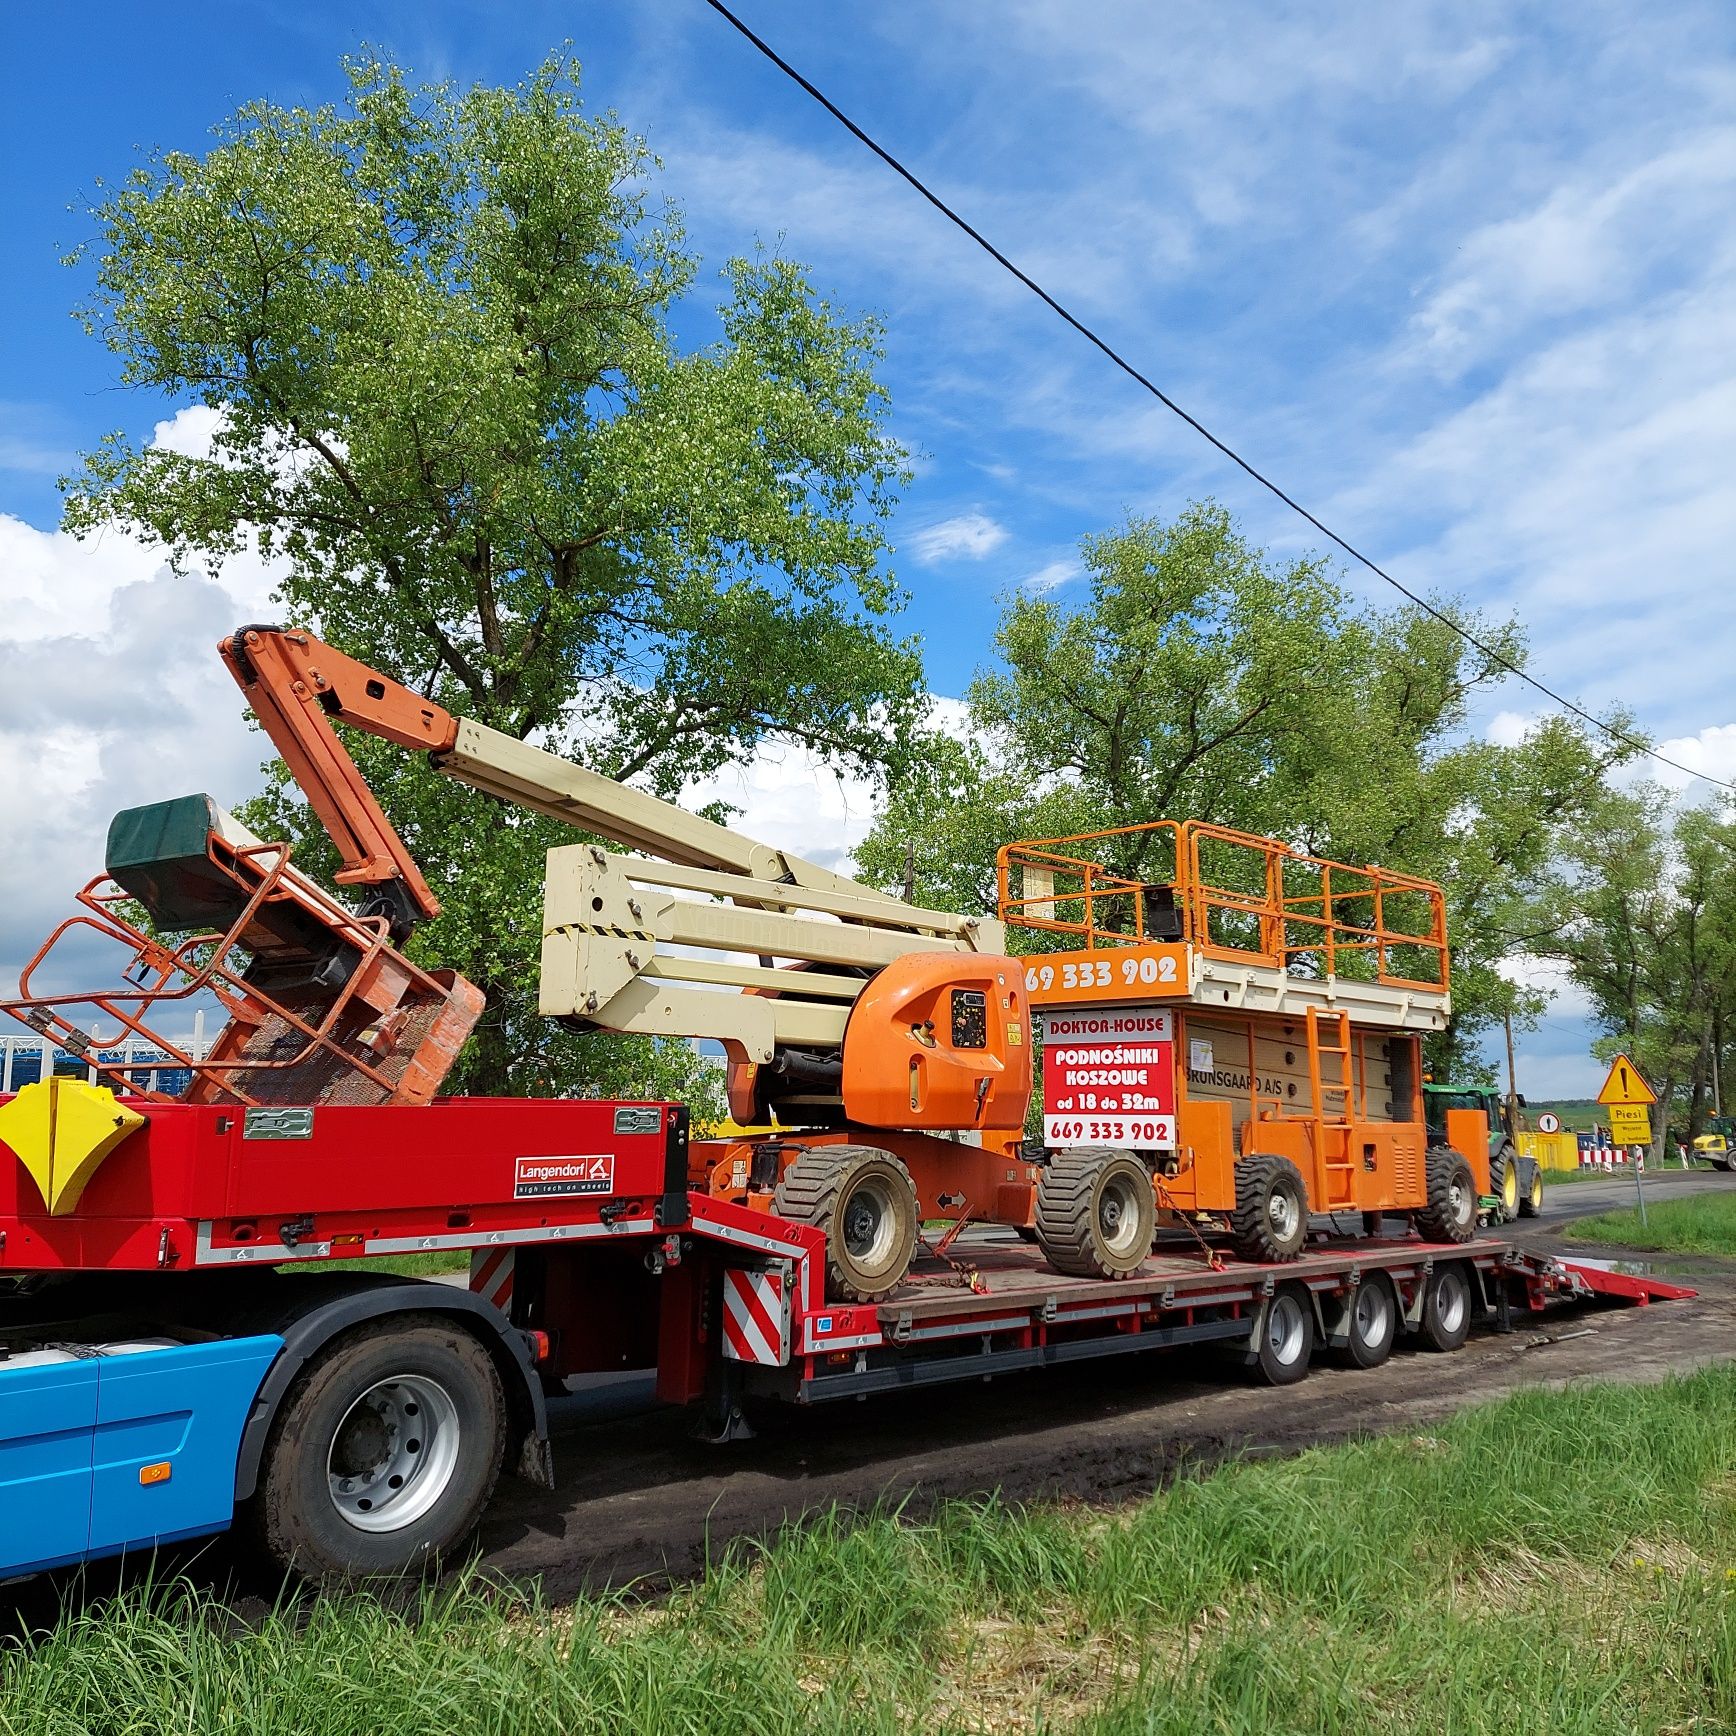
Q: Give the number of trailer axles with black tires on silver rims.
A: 3